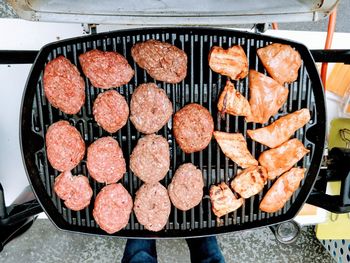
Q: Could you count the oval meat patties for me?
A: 13